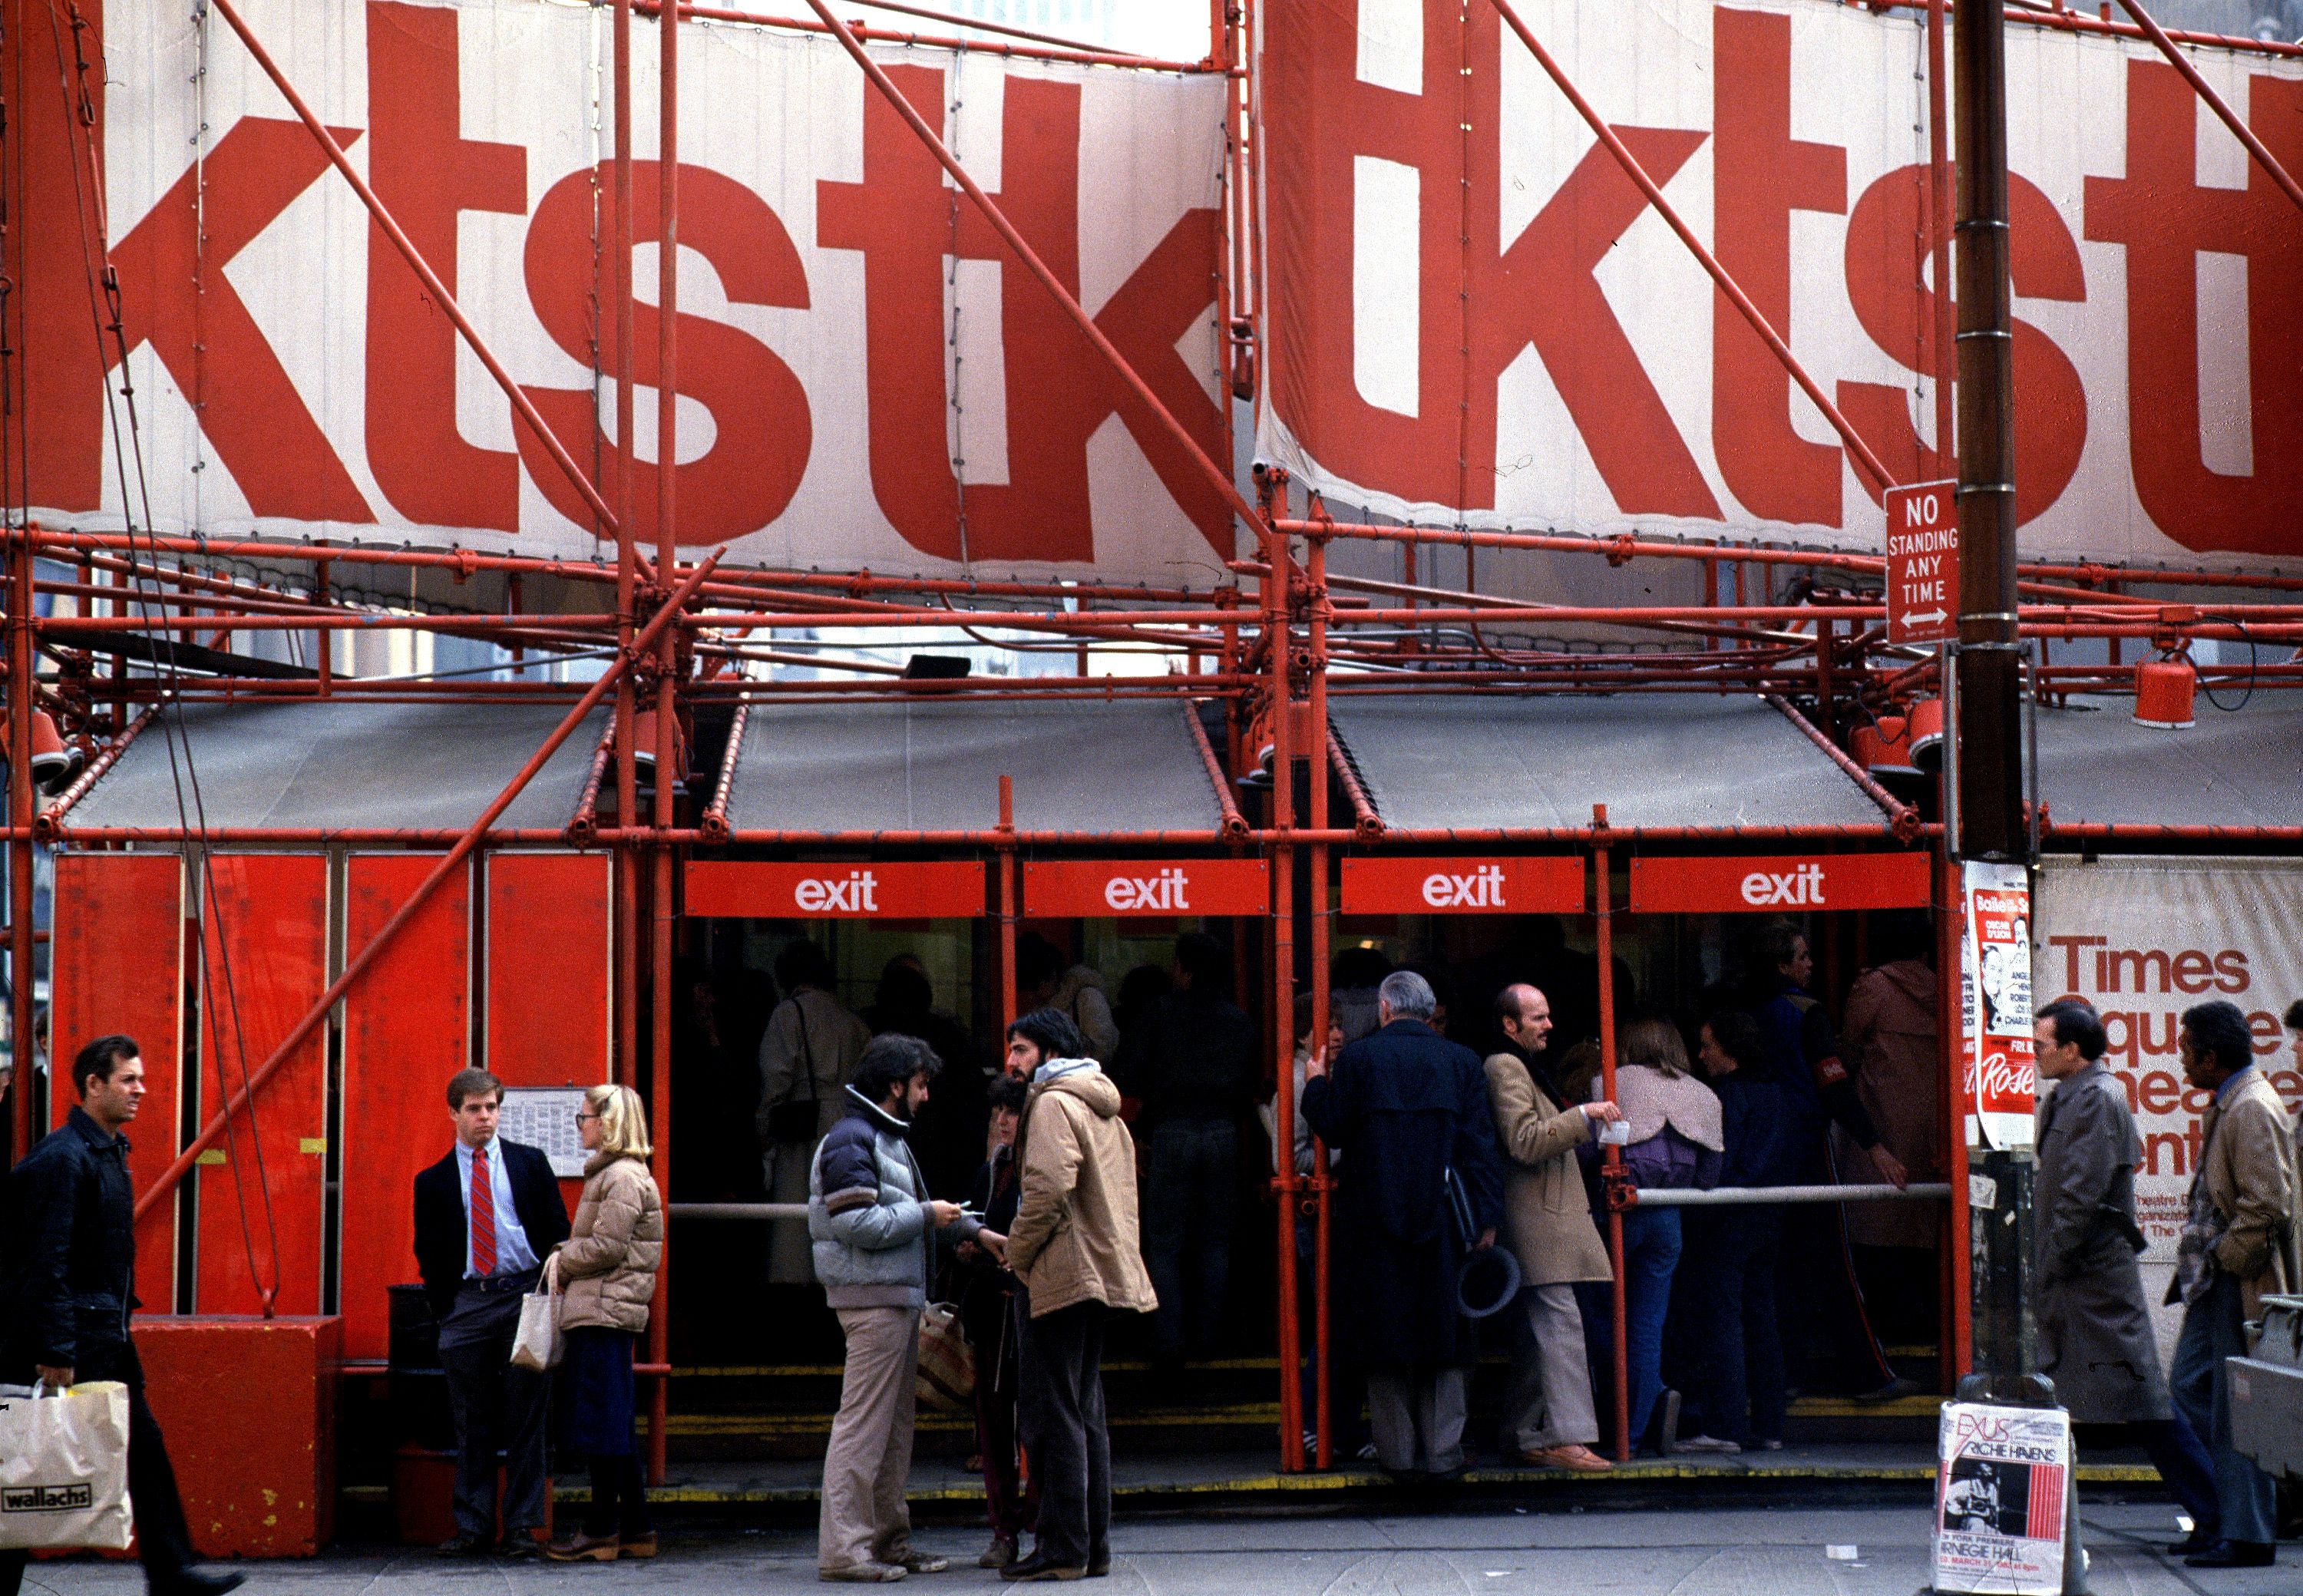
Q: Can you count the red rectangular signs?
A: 5